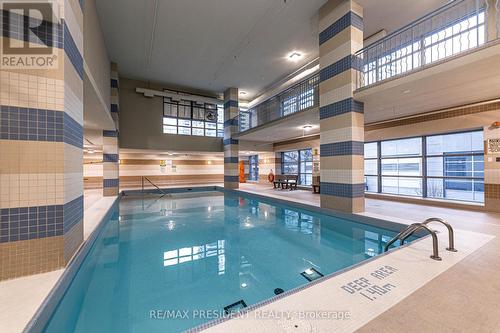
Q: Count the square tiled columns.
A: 4